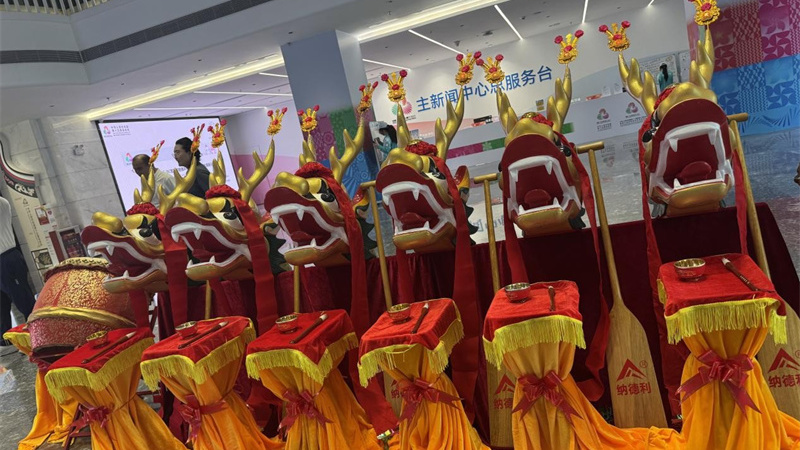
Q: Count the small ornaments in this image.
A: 12